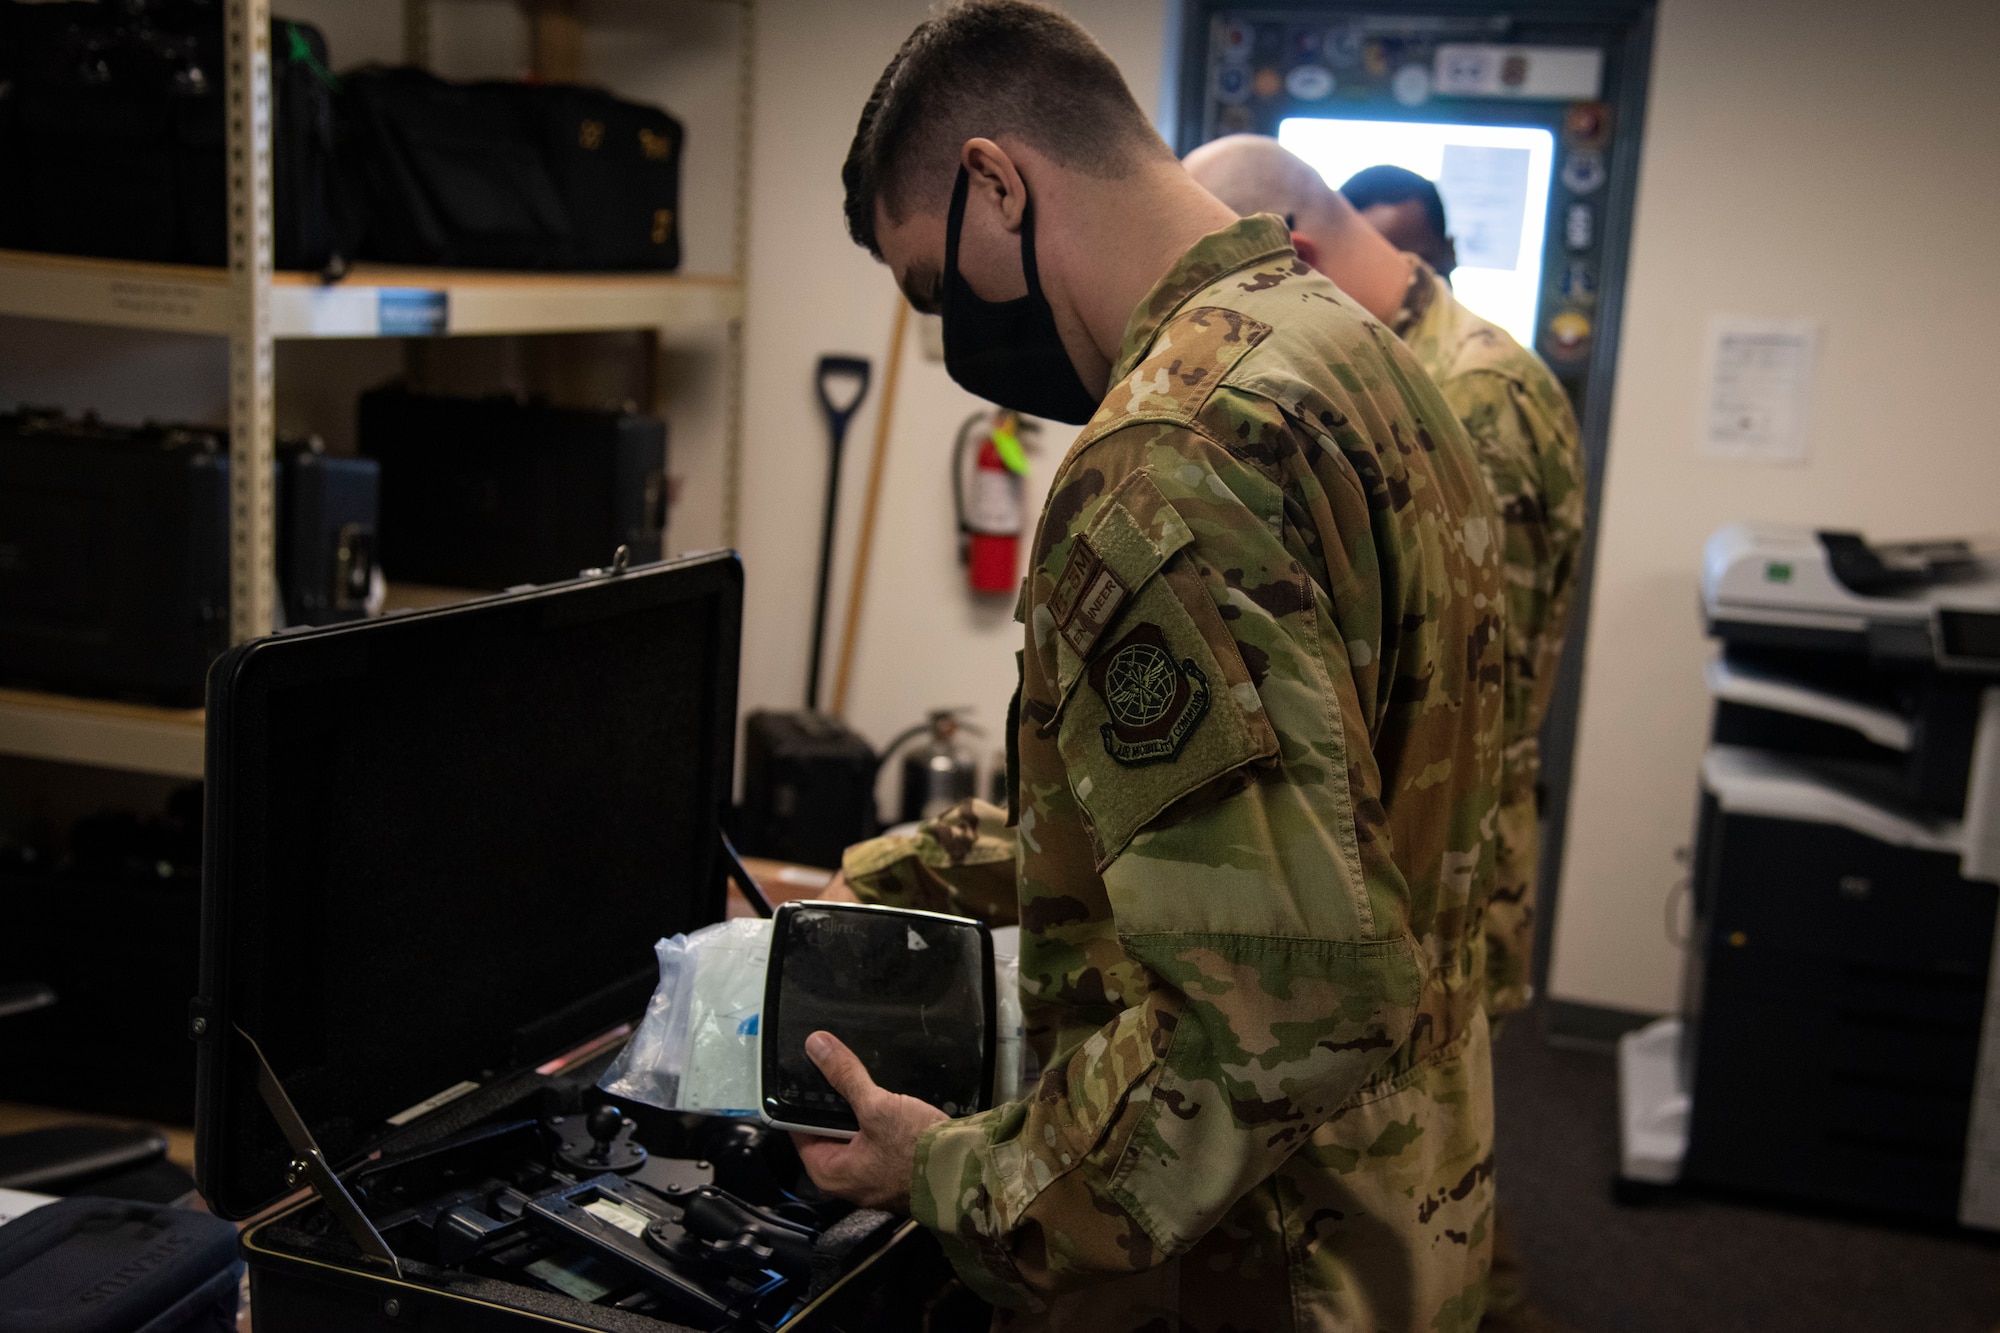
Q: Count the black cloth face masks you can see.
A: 1